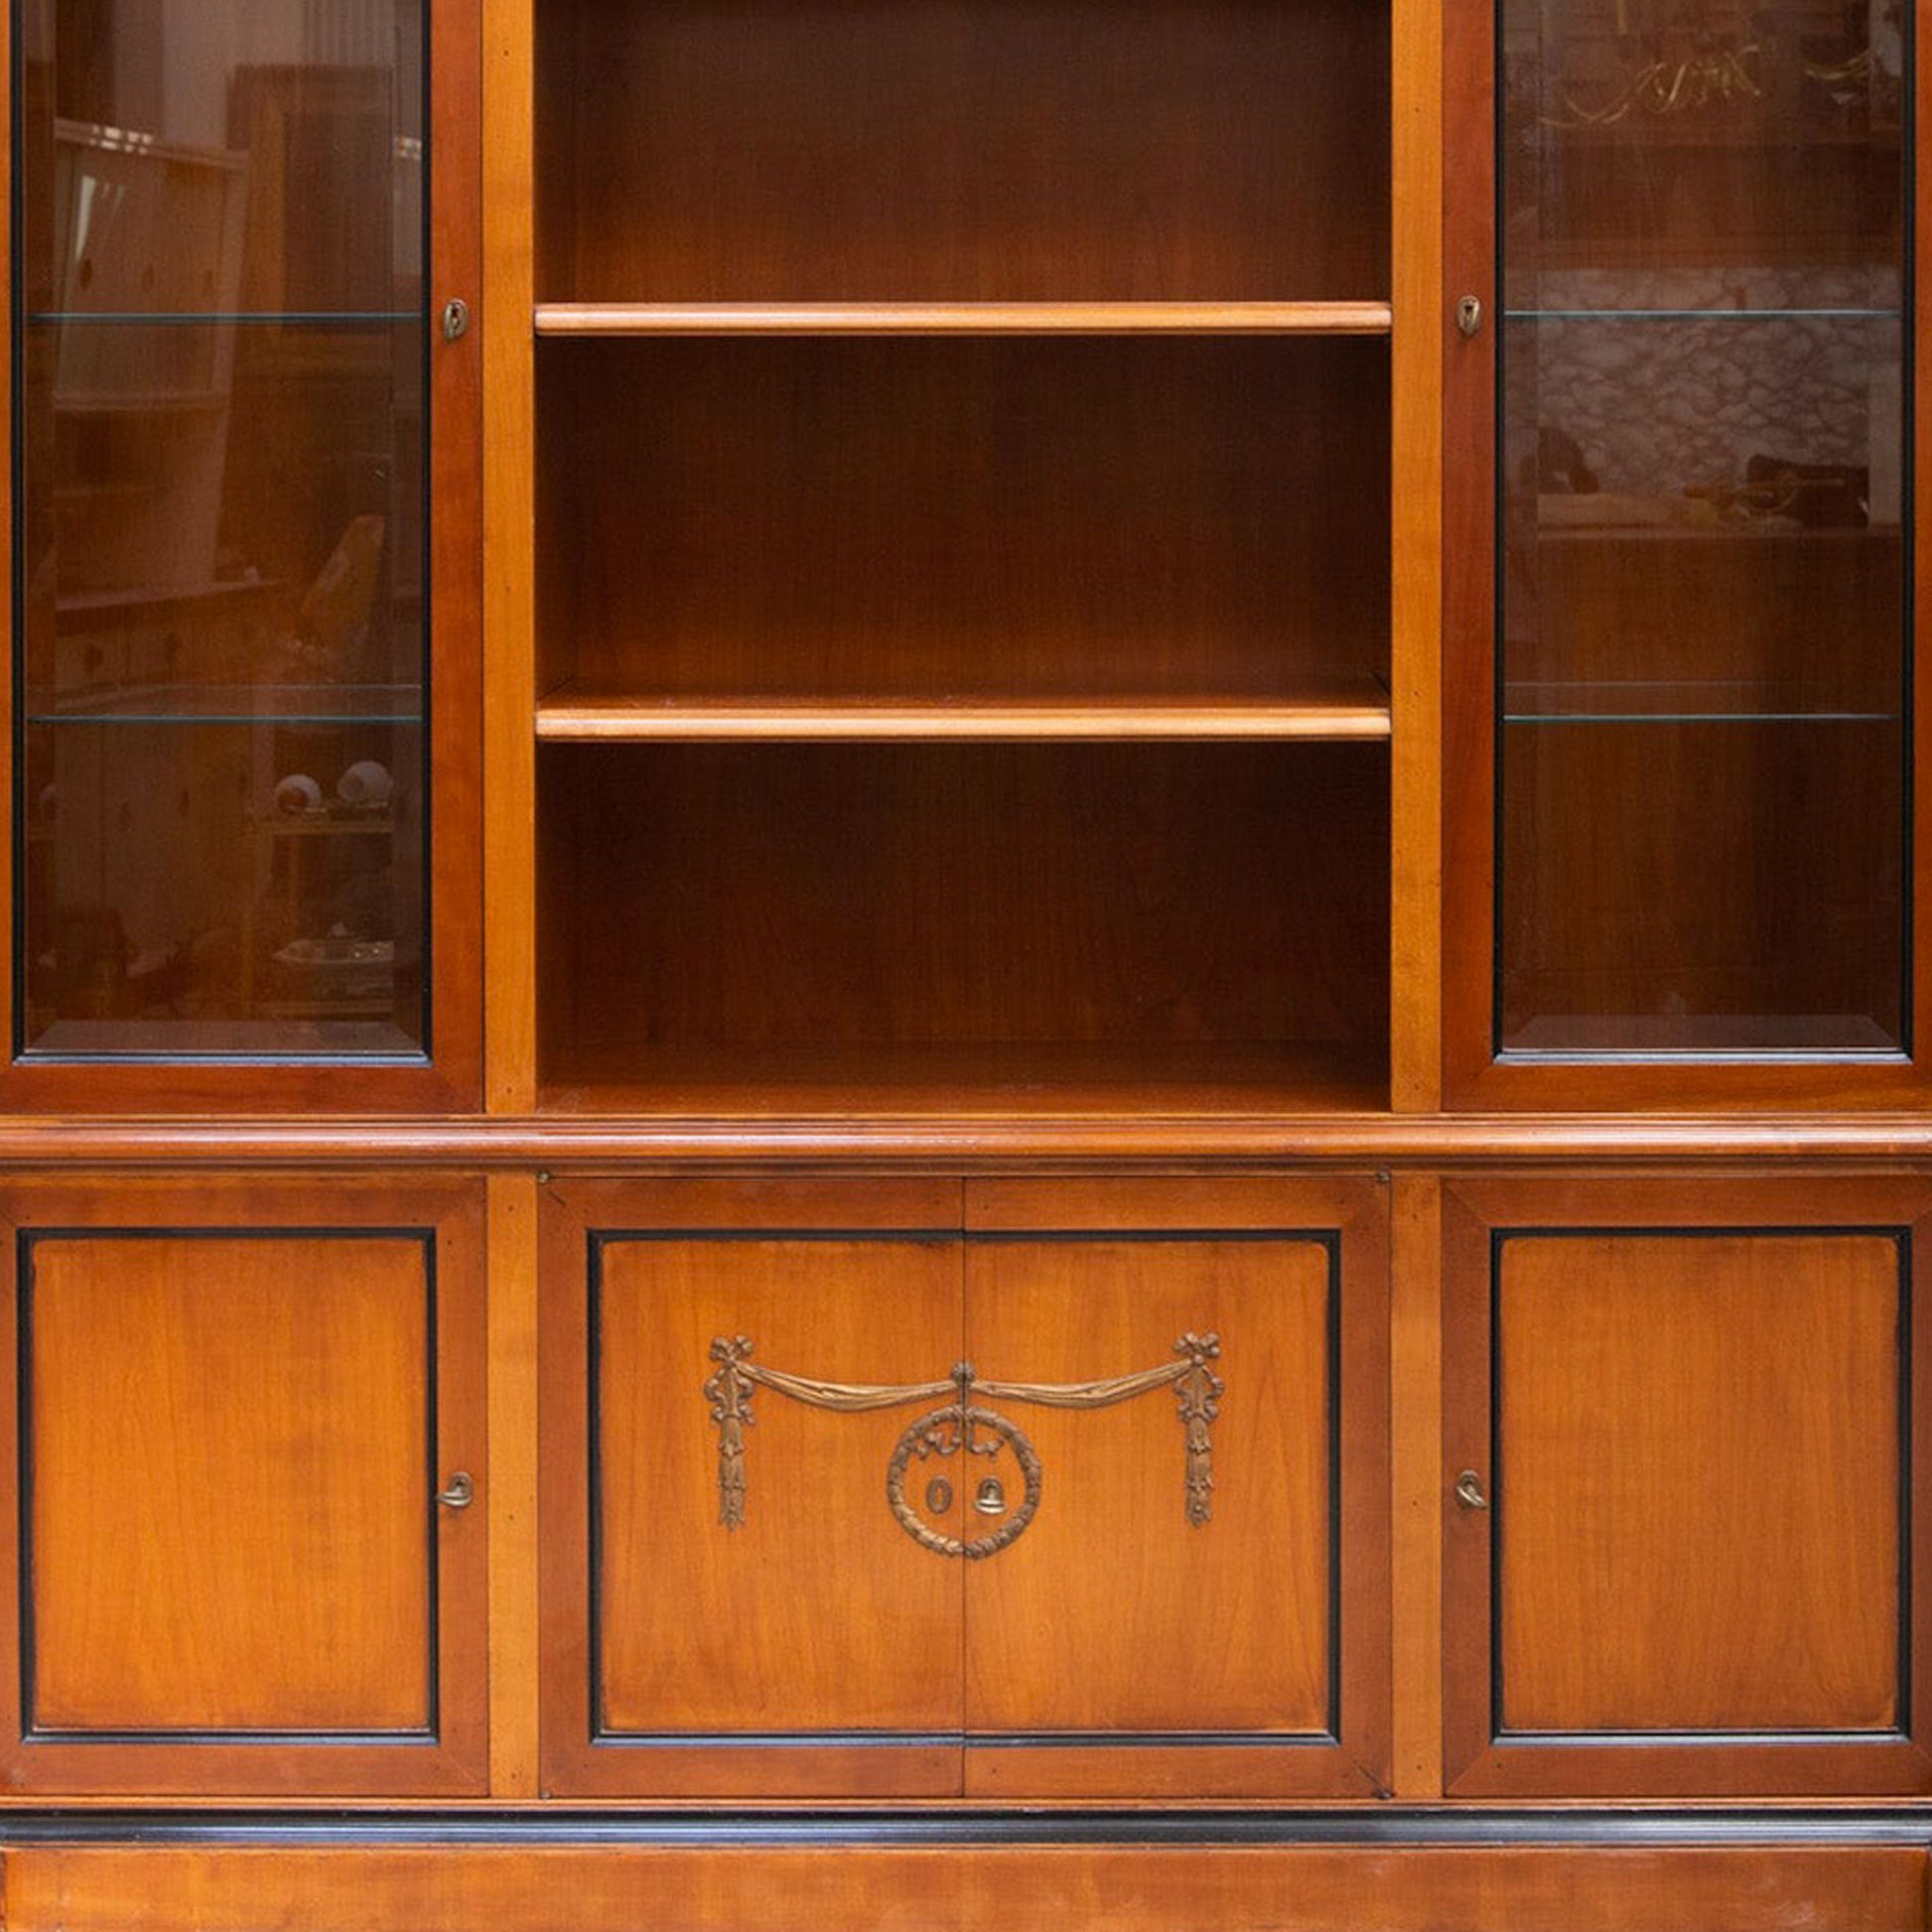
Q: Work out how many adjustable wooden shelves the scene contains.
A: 2